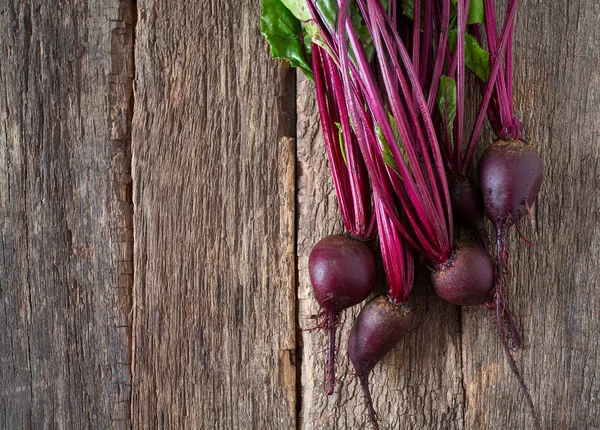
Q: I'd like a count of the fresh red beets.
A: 5